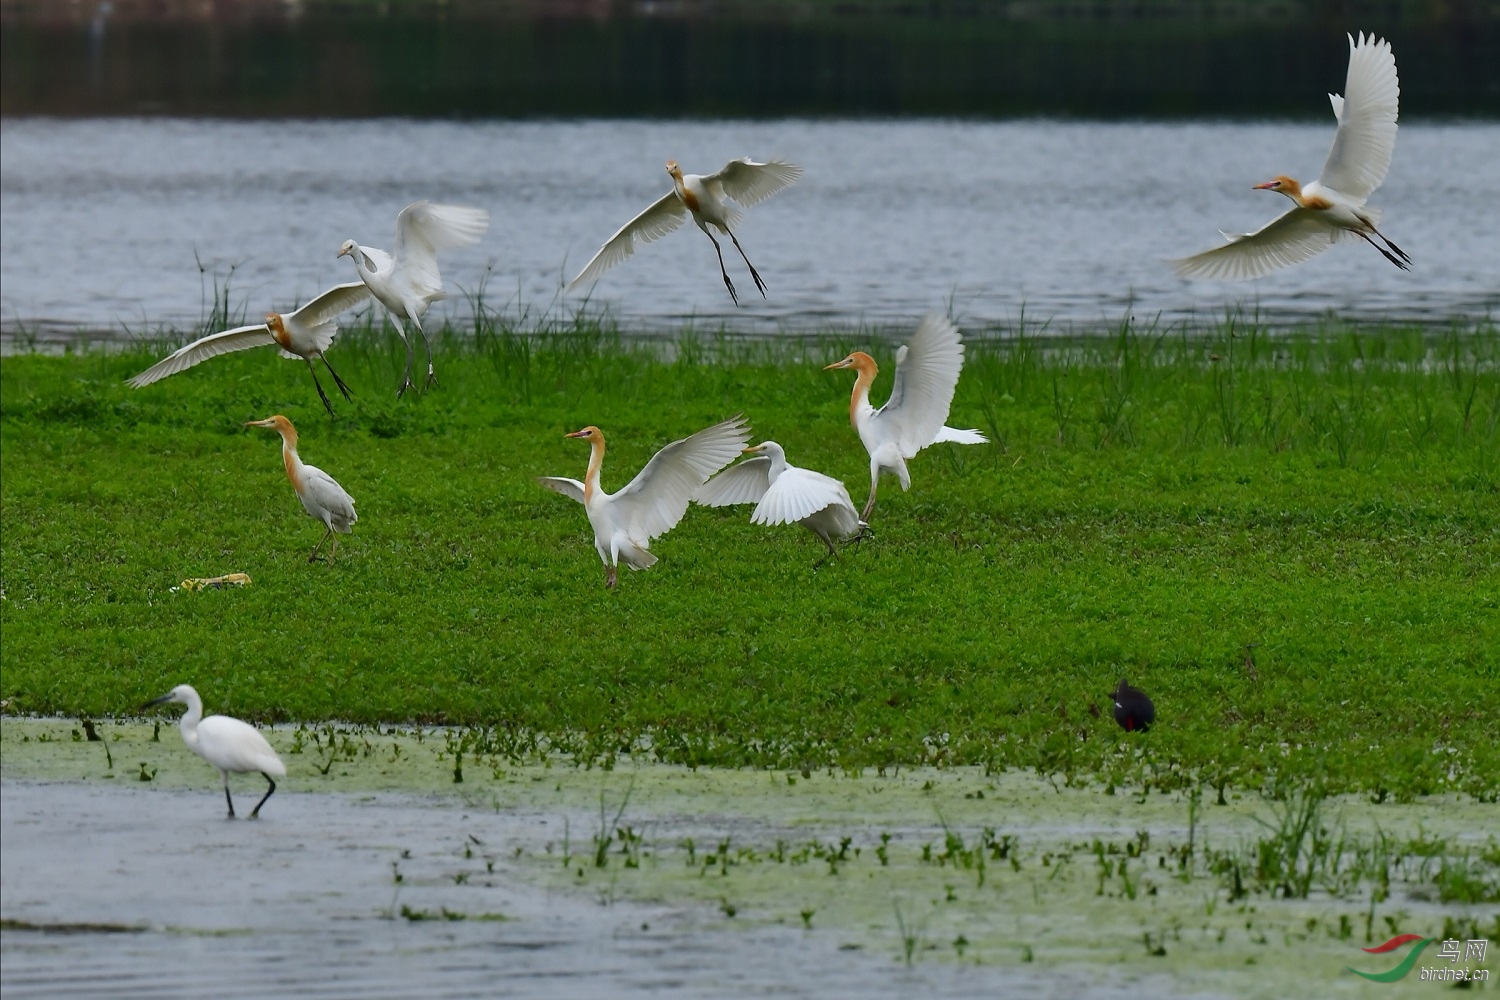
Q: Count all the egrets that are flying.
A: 4